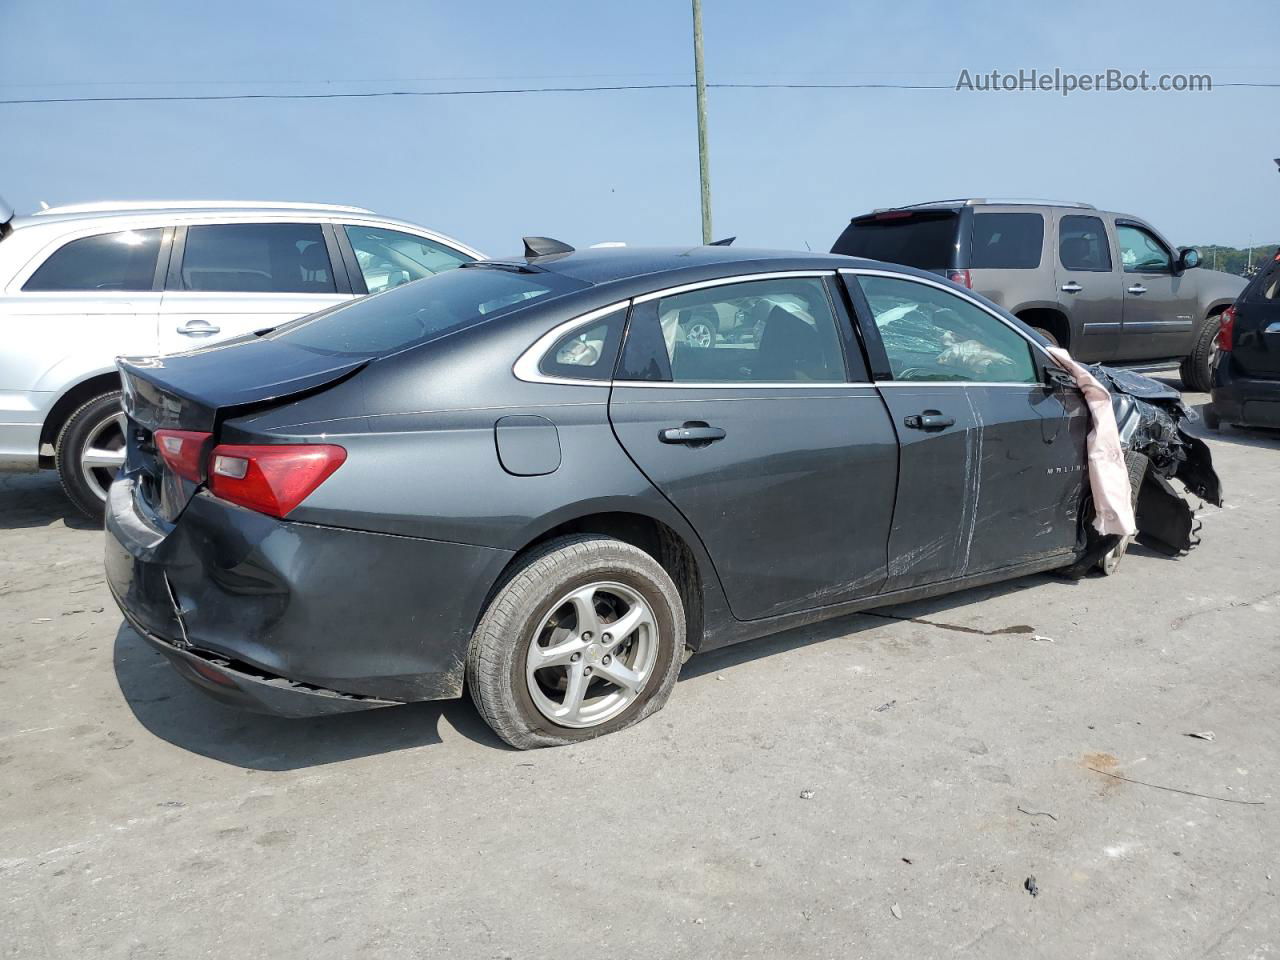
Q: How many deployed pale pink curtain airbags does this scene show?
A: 1